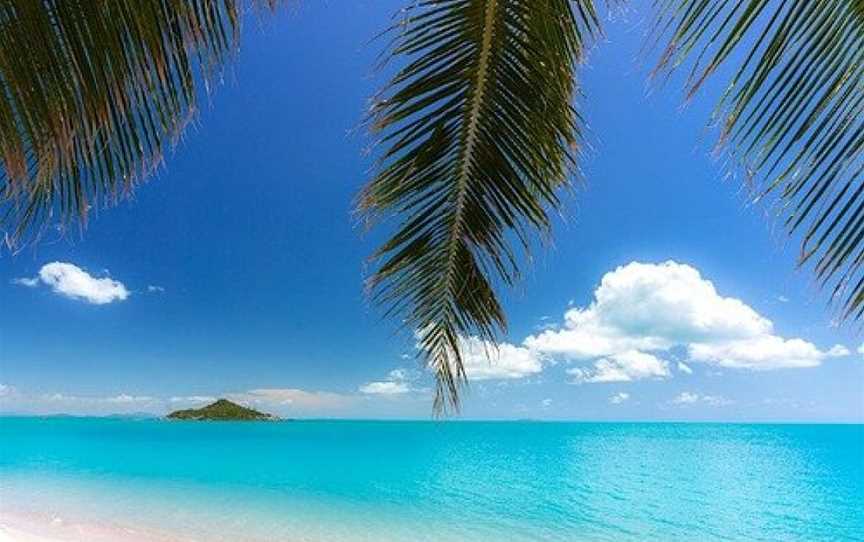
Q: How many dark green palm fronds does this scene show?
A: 3